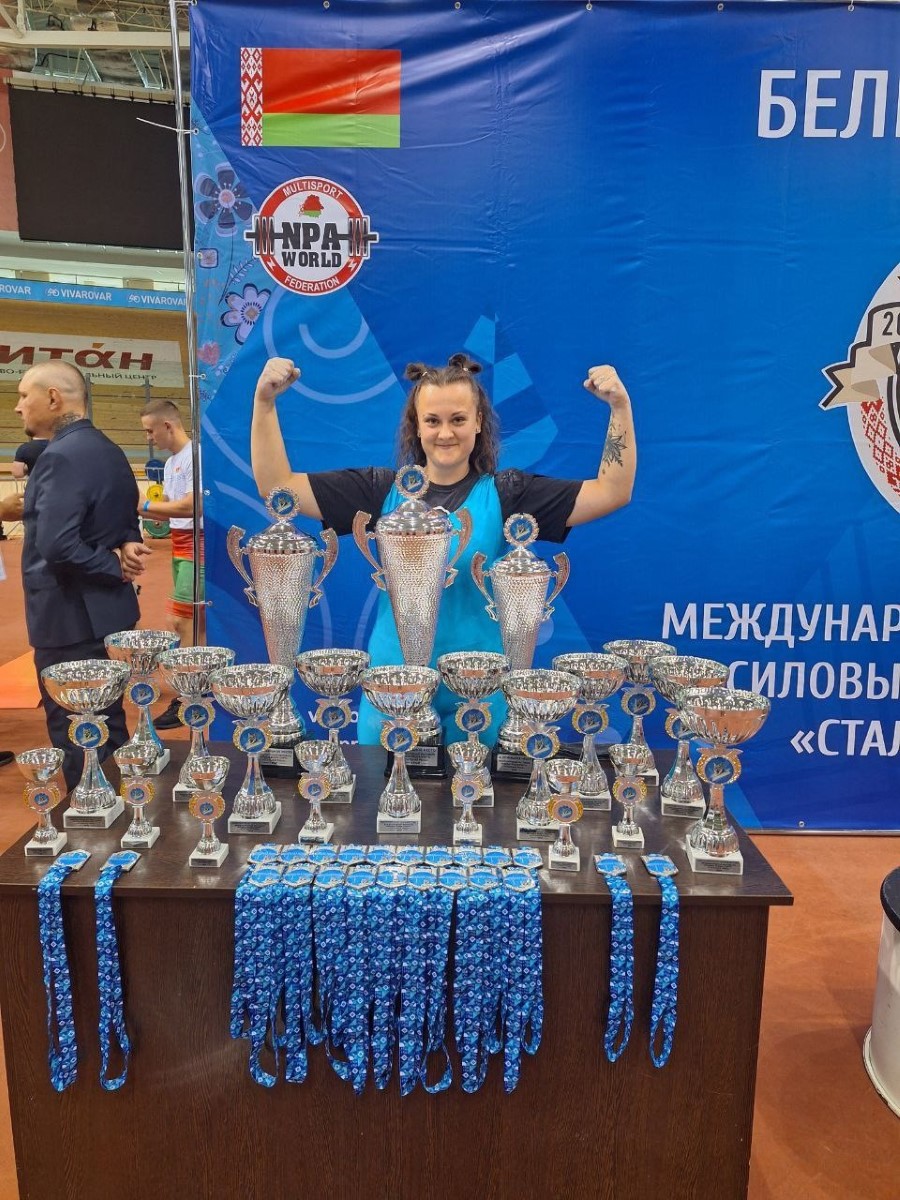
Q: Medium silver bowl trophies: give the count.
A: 12